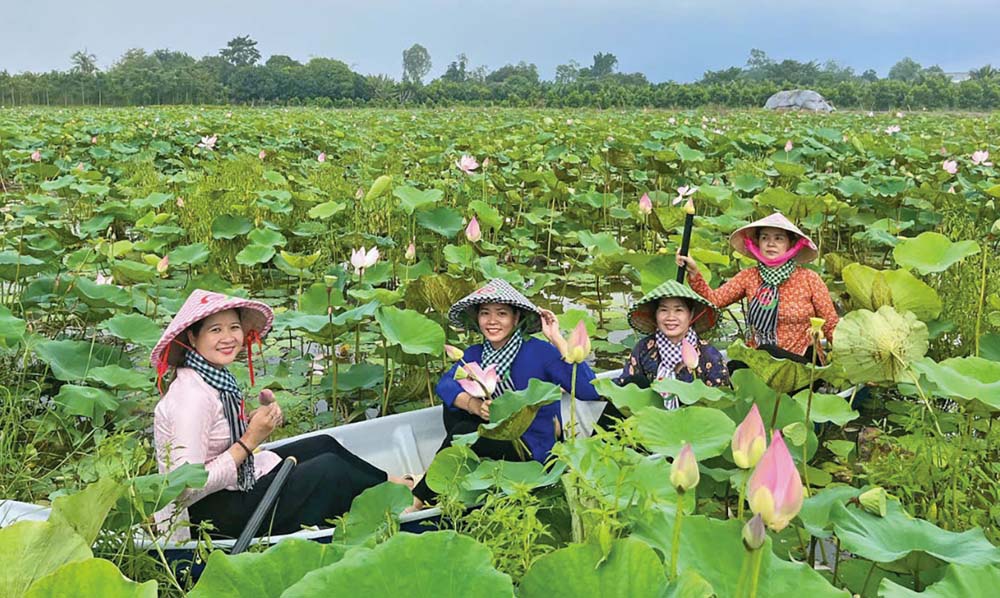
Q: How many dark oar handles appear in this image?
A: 2